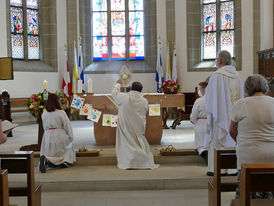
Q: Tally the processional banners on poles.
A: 6